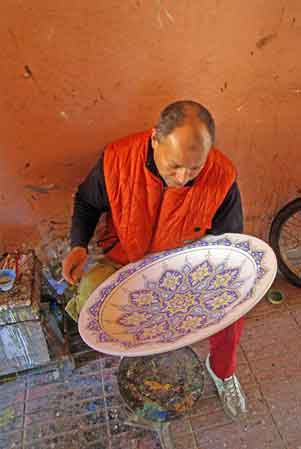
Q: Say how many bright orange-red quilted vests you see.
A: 1